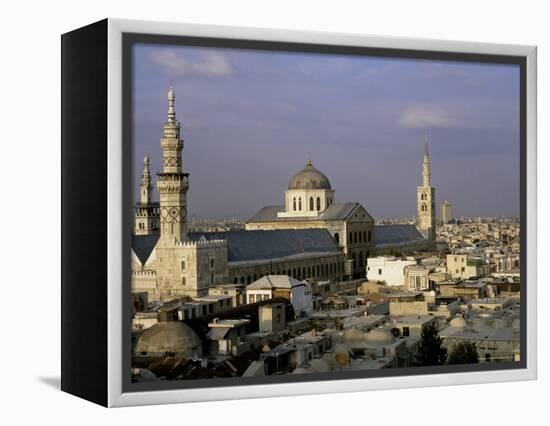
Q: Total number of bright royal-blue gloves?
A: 0